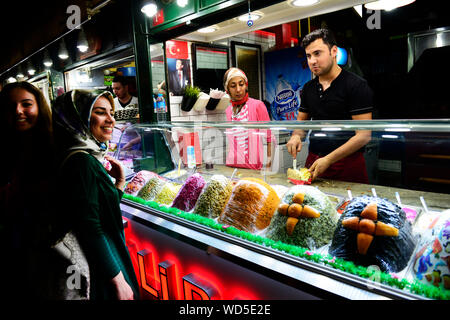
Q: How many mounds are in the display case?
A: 9